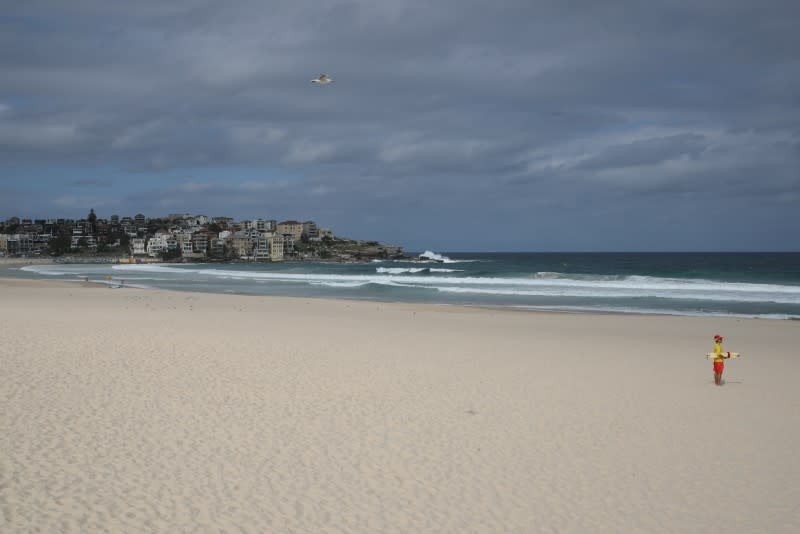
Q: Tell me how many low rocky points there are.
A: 1